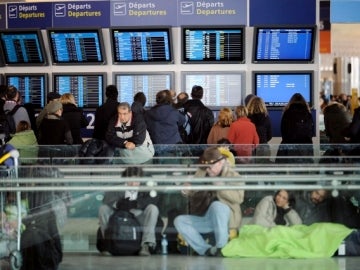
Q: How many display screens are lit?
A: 10